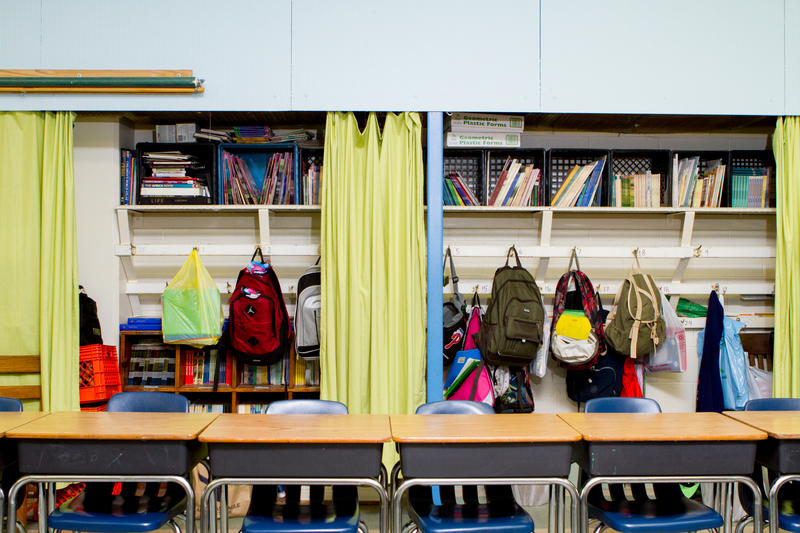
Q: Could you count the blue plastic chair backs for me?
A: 6